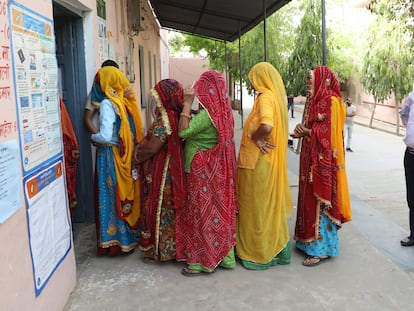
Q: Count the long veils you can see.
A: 5